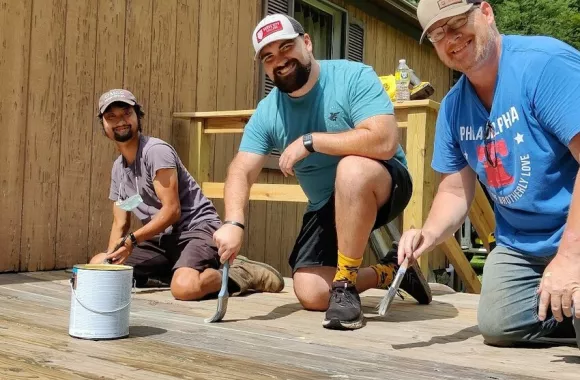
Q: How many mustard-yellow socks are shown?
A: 2